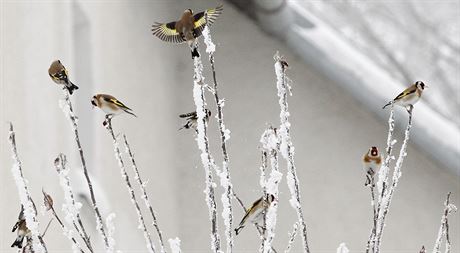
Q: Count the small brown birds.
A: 8